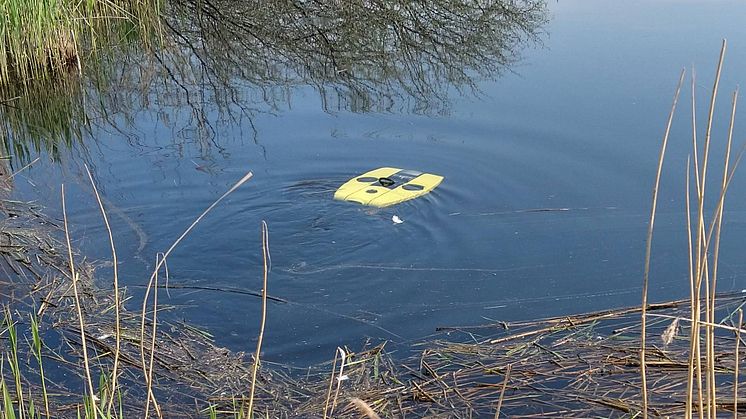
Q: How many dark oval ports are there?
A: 3